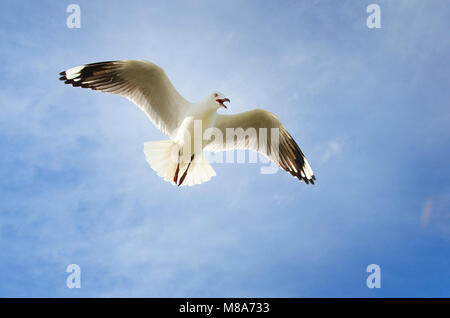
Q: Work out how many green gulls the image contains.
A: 0